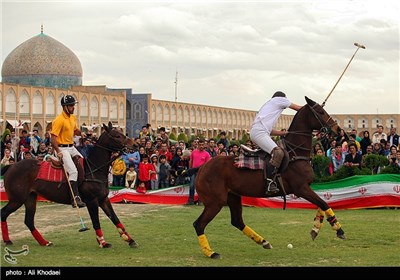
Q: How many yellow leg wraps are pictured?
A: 4